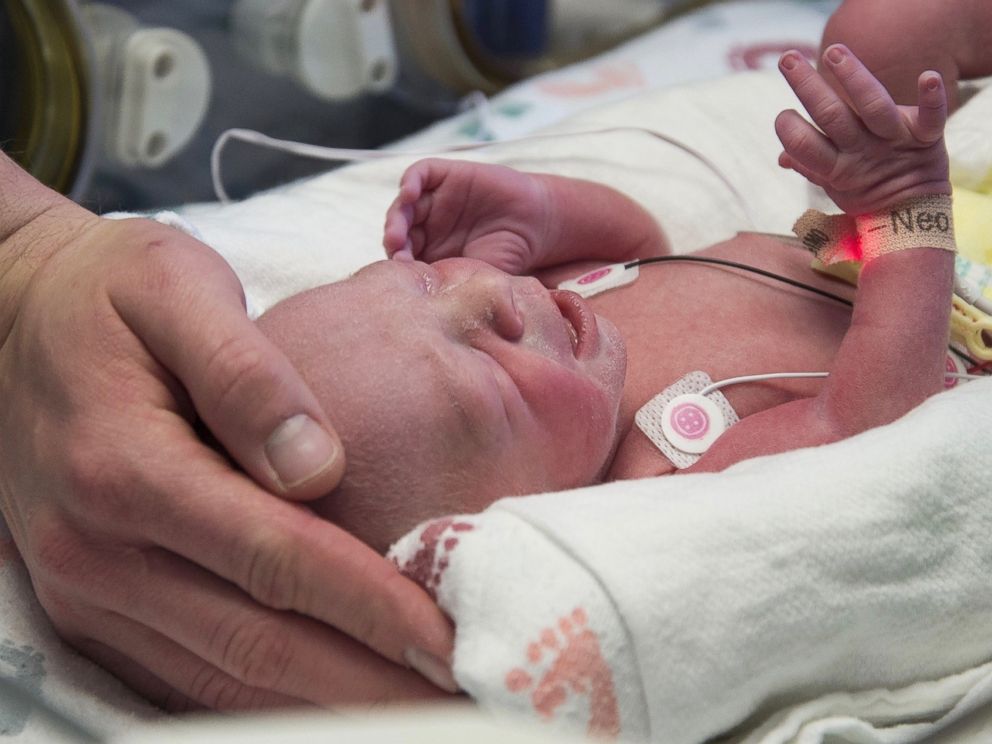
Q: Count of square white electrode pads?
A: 2